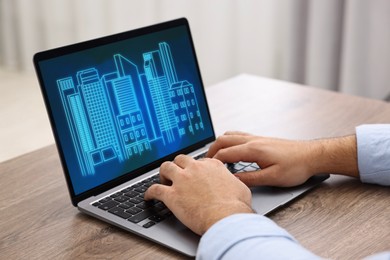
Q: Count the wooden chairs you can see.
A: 0